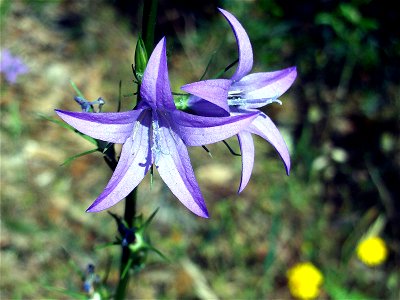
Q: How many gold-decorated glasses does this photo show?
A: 0